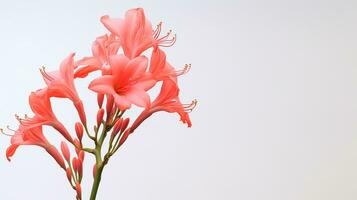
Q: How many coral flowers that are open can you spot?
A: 8